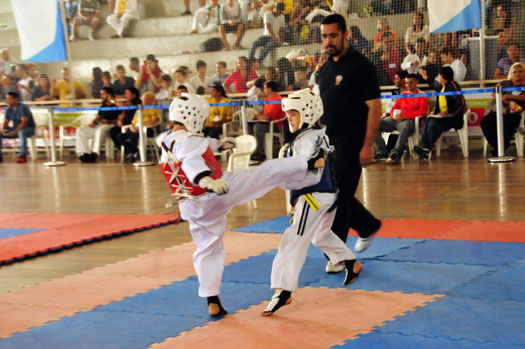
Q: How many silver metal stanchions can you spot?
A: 4